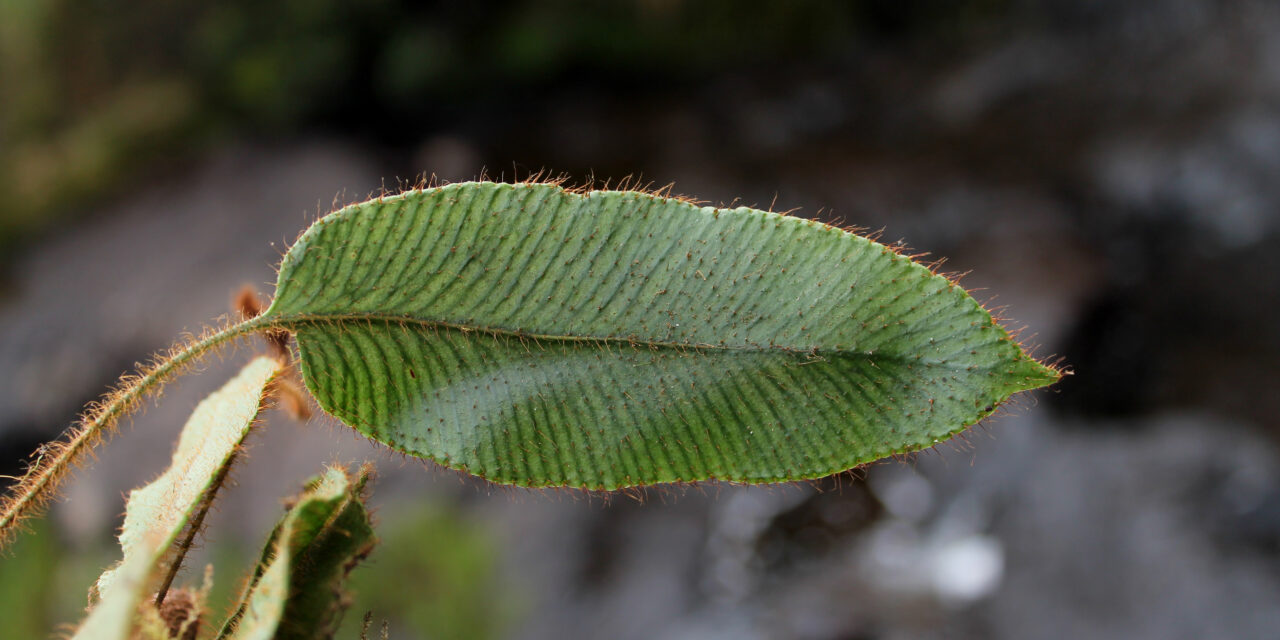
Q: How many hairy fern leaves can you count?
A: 3